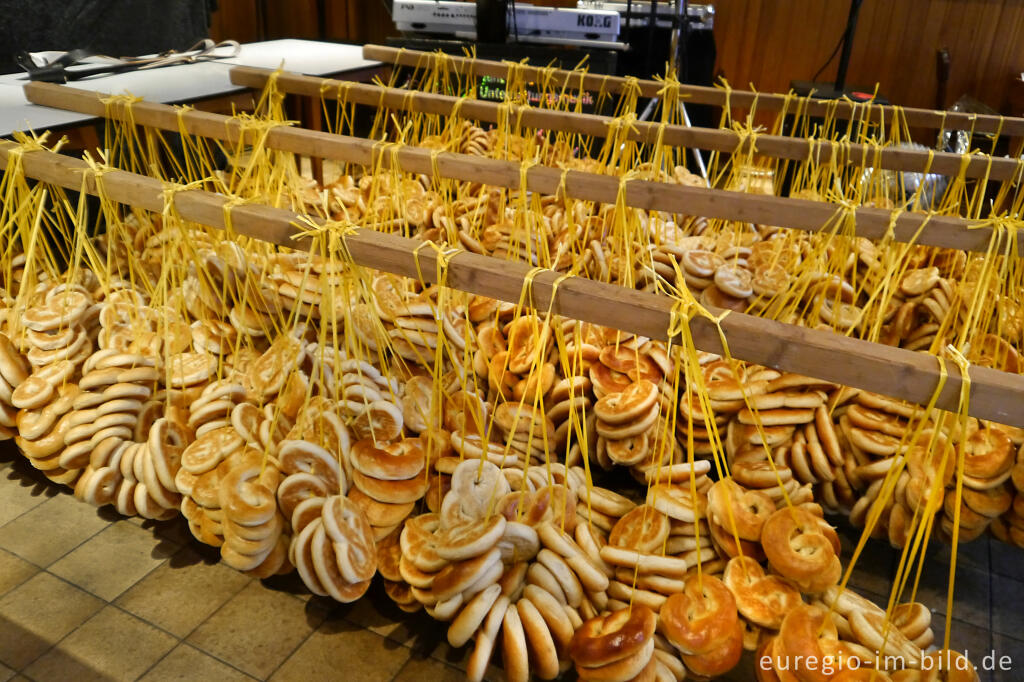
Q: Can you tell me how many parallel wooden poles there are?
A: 4